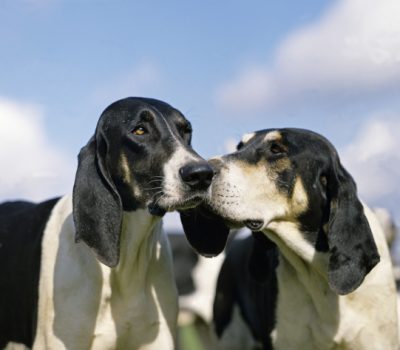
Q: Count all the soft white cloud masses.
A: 3